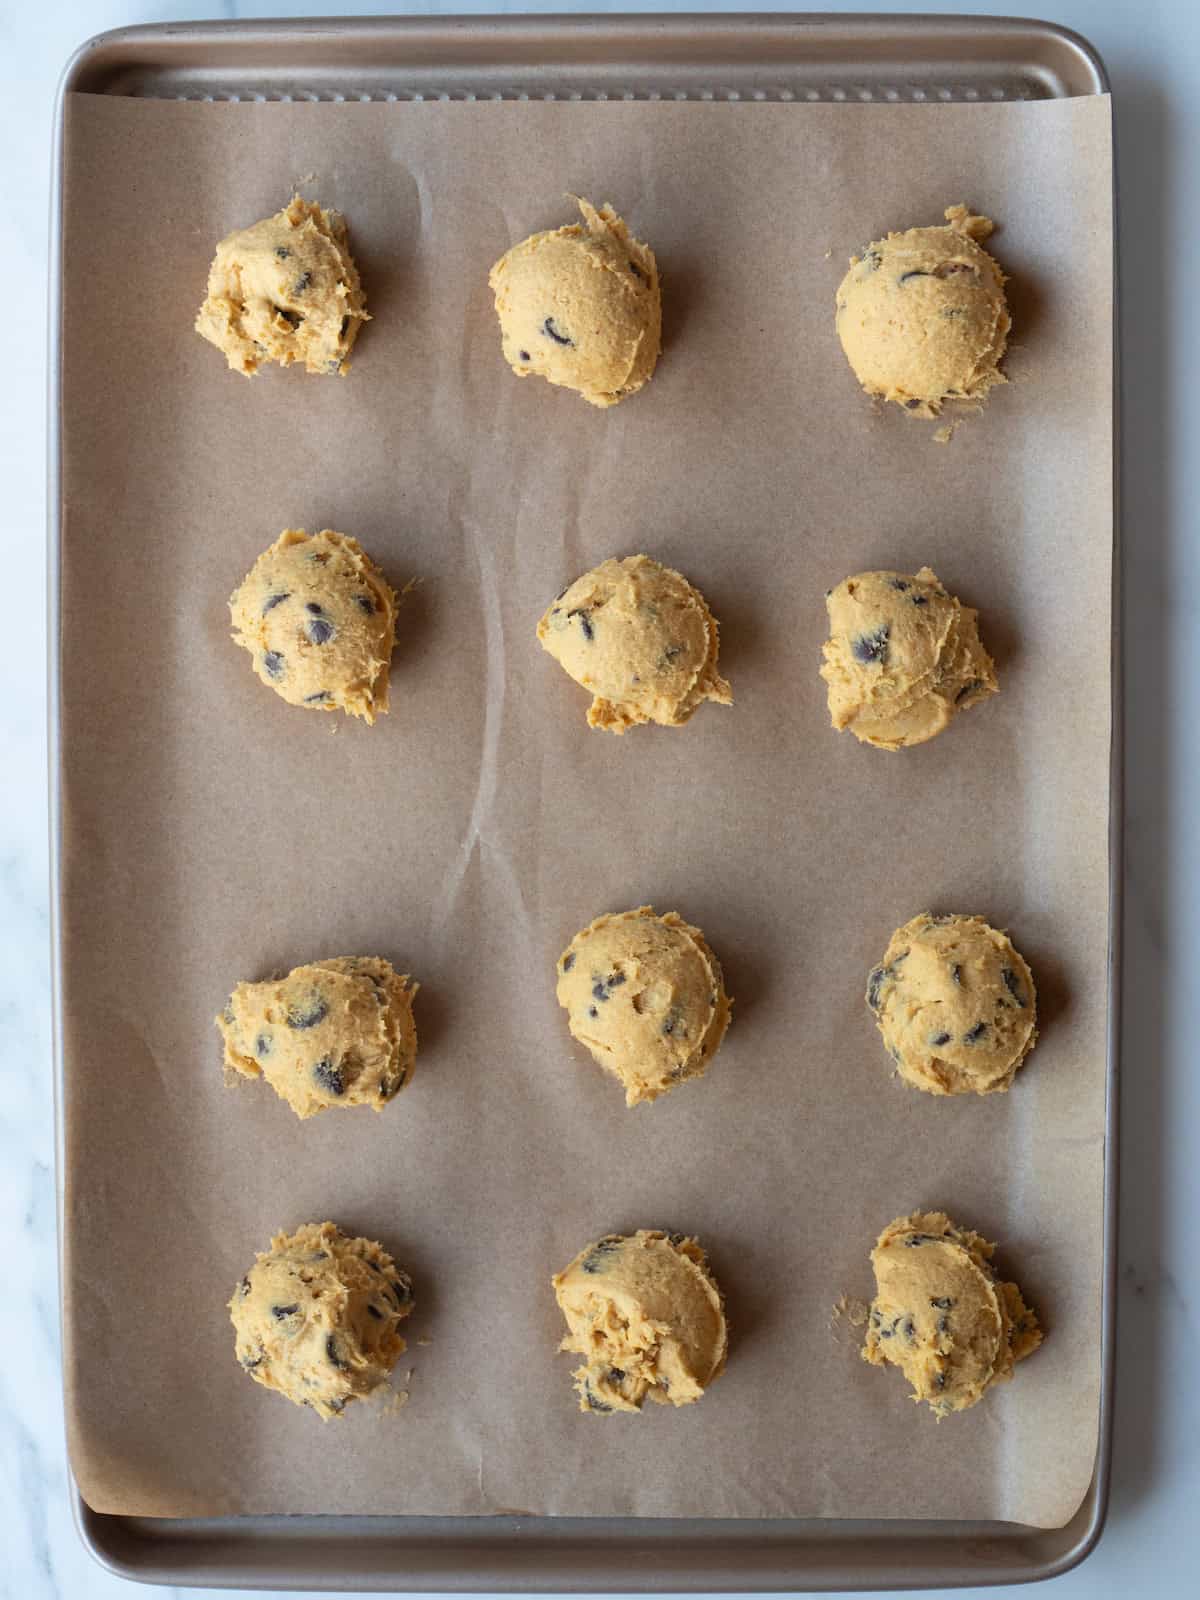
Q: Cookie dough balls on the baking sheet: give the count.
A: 12